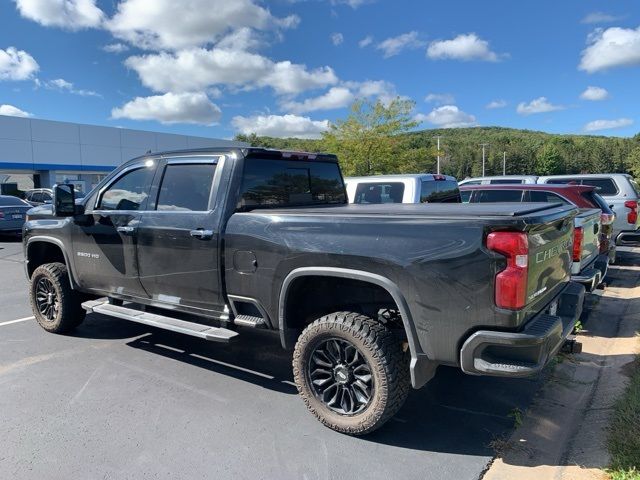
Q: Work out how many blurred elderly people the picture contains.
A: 0